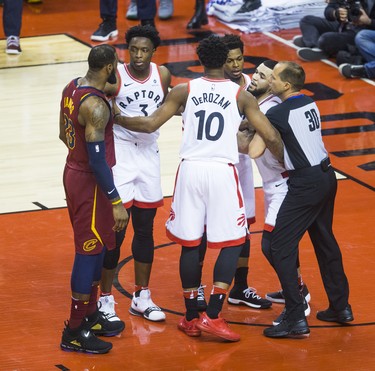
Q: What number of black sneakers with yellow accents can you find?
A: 2